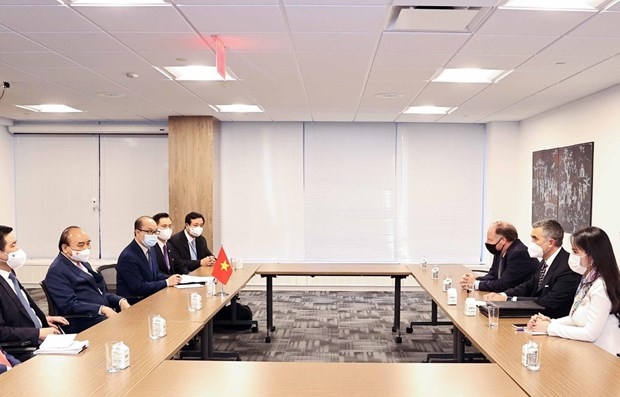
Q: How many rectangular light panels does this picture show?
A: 7